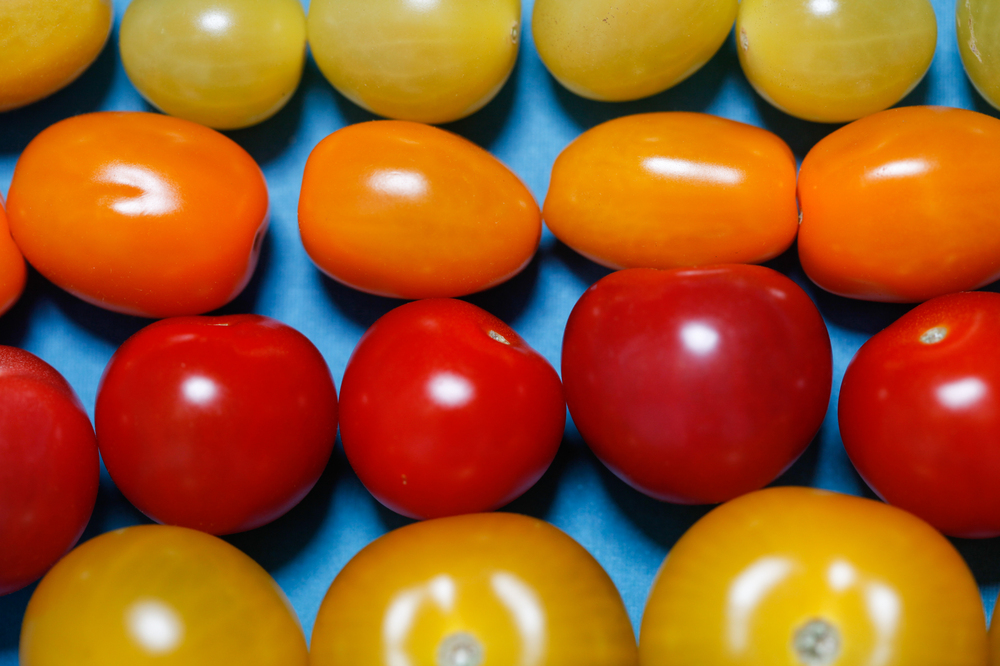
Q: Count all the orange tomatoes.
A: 5